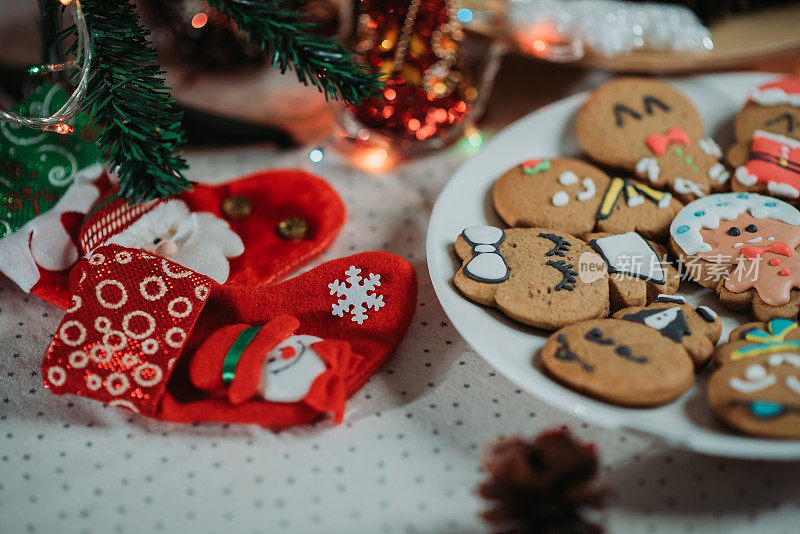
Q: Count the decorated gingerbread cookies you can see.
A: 7